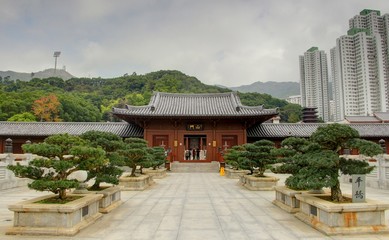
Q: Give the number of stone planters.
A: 8